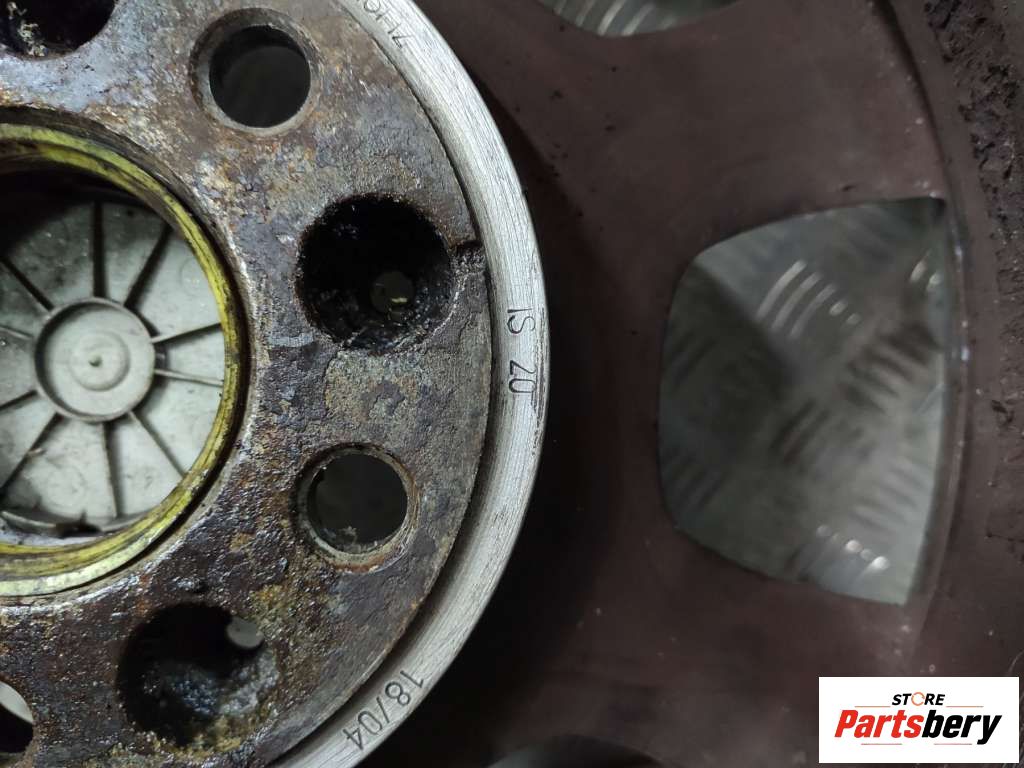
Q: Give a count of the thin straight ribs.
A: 10